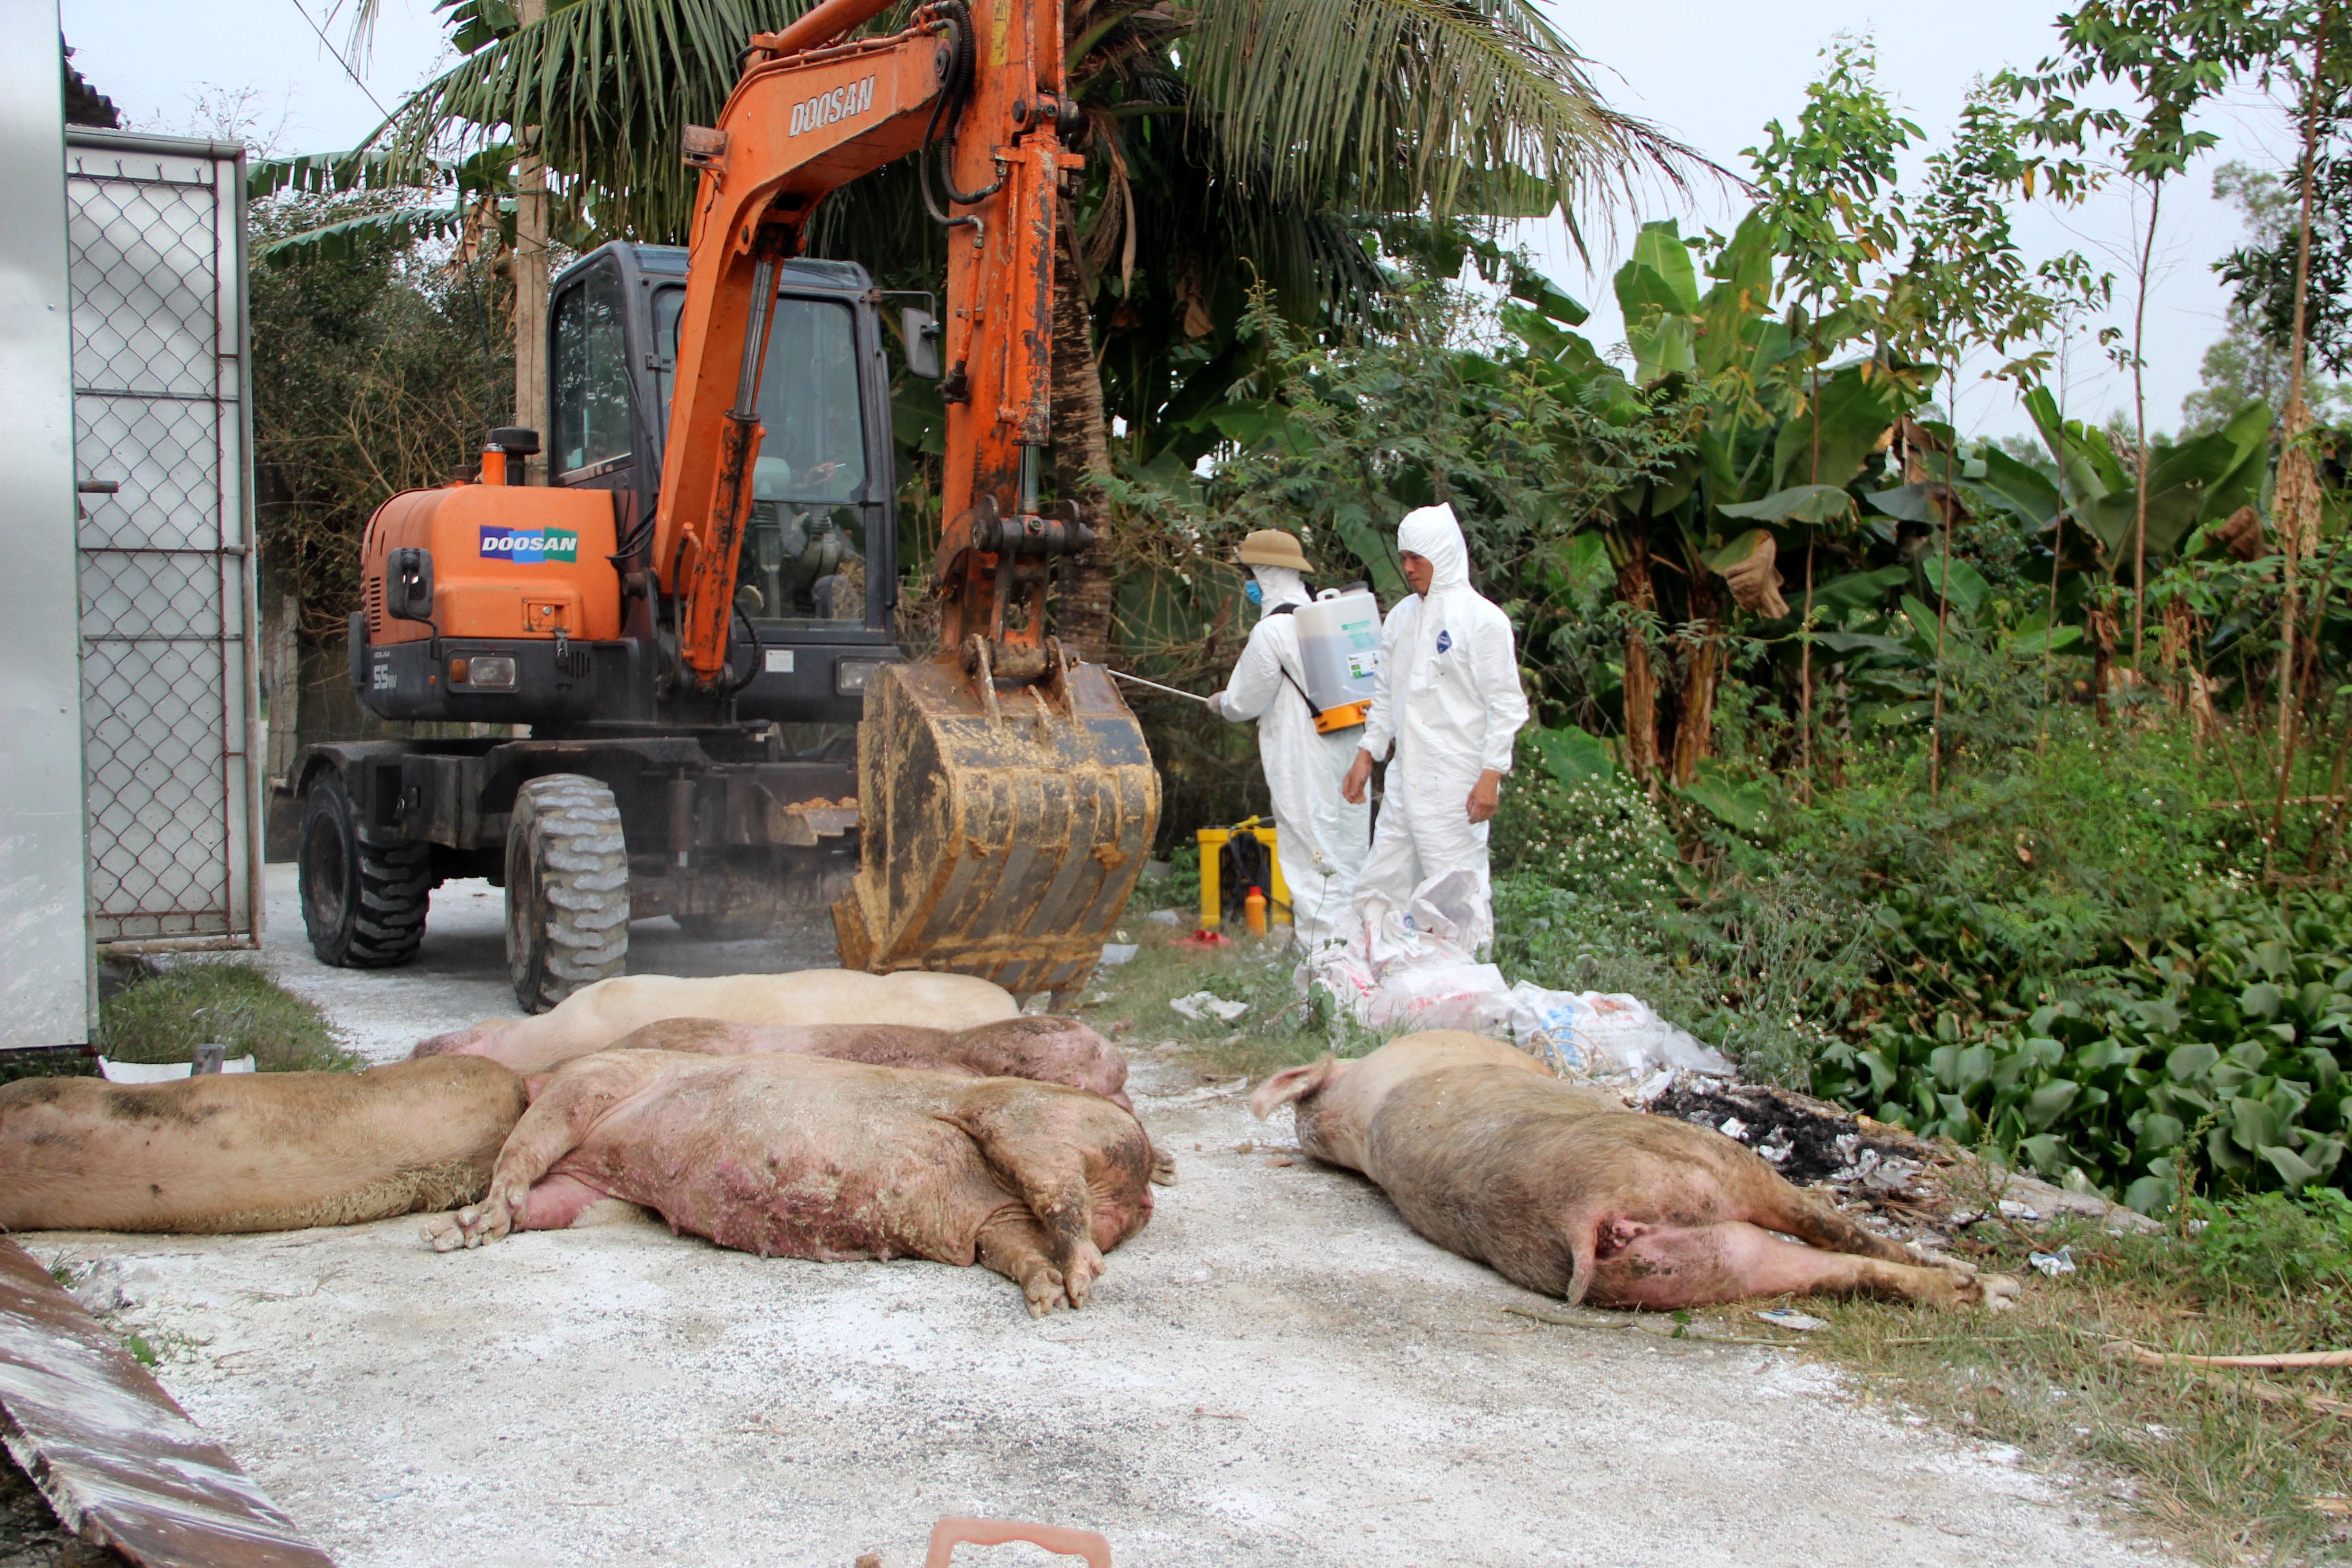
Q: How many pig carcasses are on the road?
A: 5